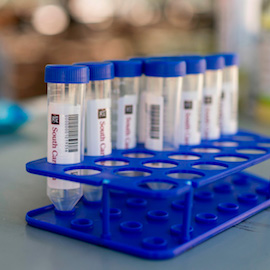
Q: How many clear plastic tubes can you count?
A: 8